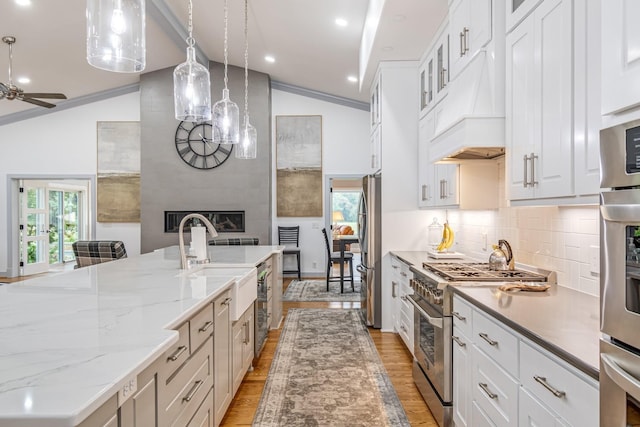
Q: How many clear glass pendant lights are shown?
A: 4